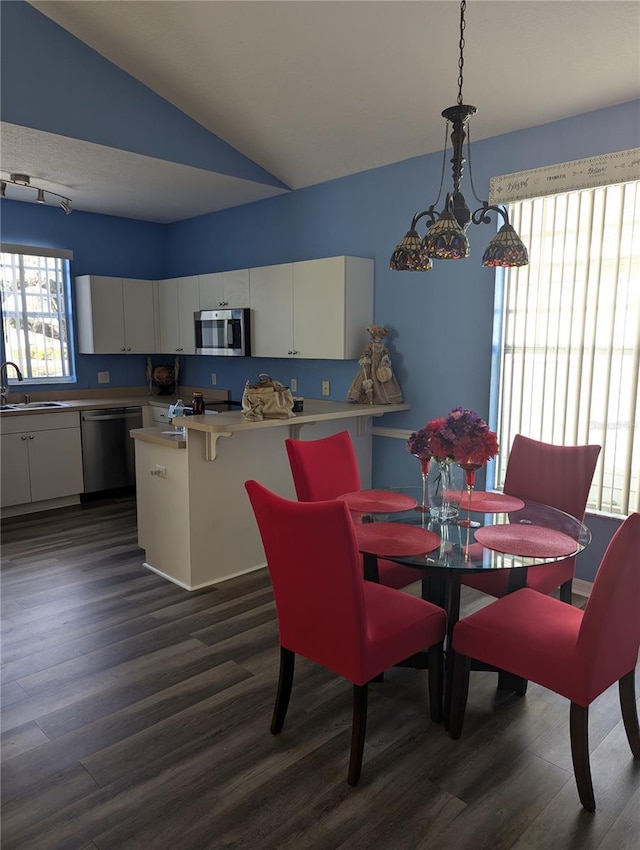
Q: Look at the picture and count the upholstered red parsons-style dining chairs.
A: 4